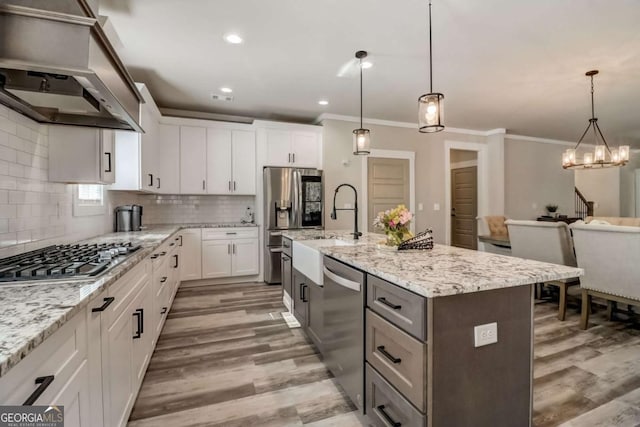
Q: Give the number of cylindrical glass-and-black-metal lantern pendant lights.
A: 2